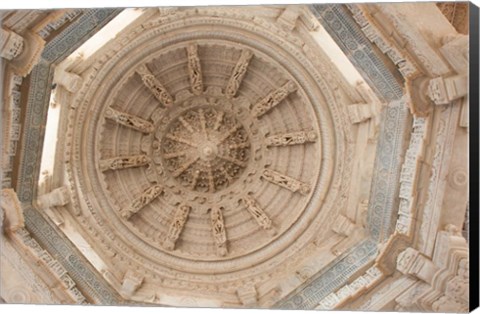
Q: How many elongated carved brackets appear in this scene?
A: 12